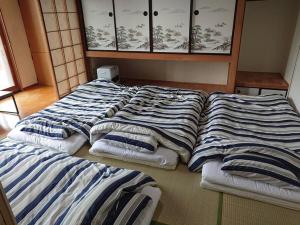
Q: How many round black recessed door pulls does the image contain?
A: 4